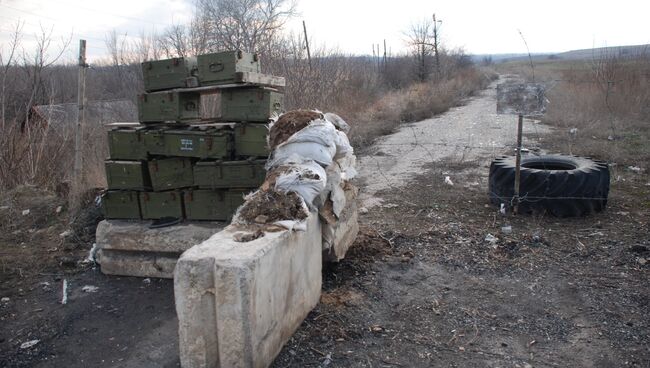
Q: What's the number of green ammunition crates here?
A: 13